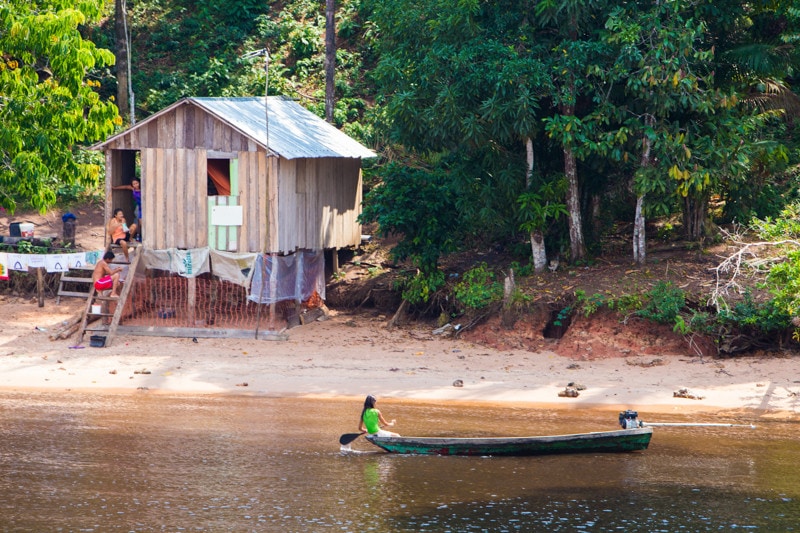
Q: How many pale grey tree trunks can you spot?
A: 3